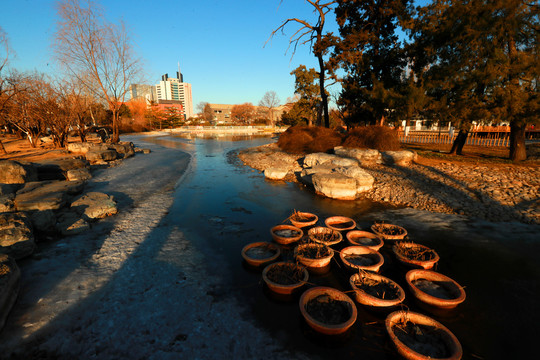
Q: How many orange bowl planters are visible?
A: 15